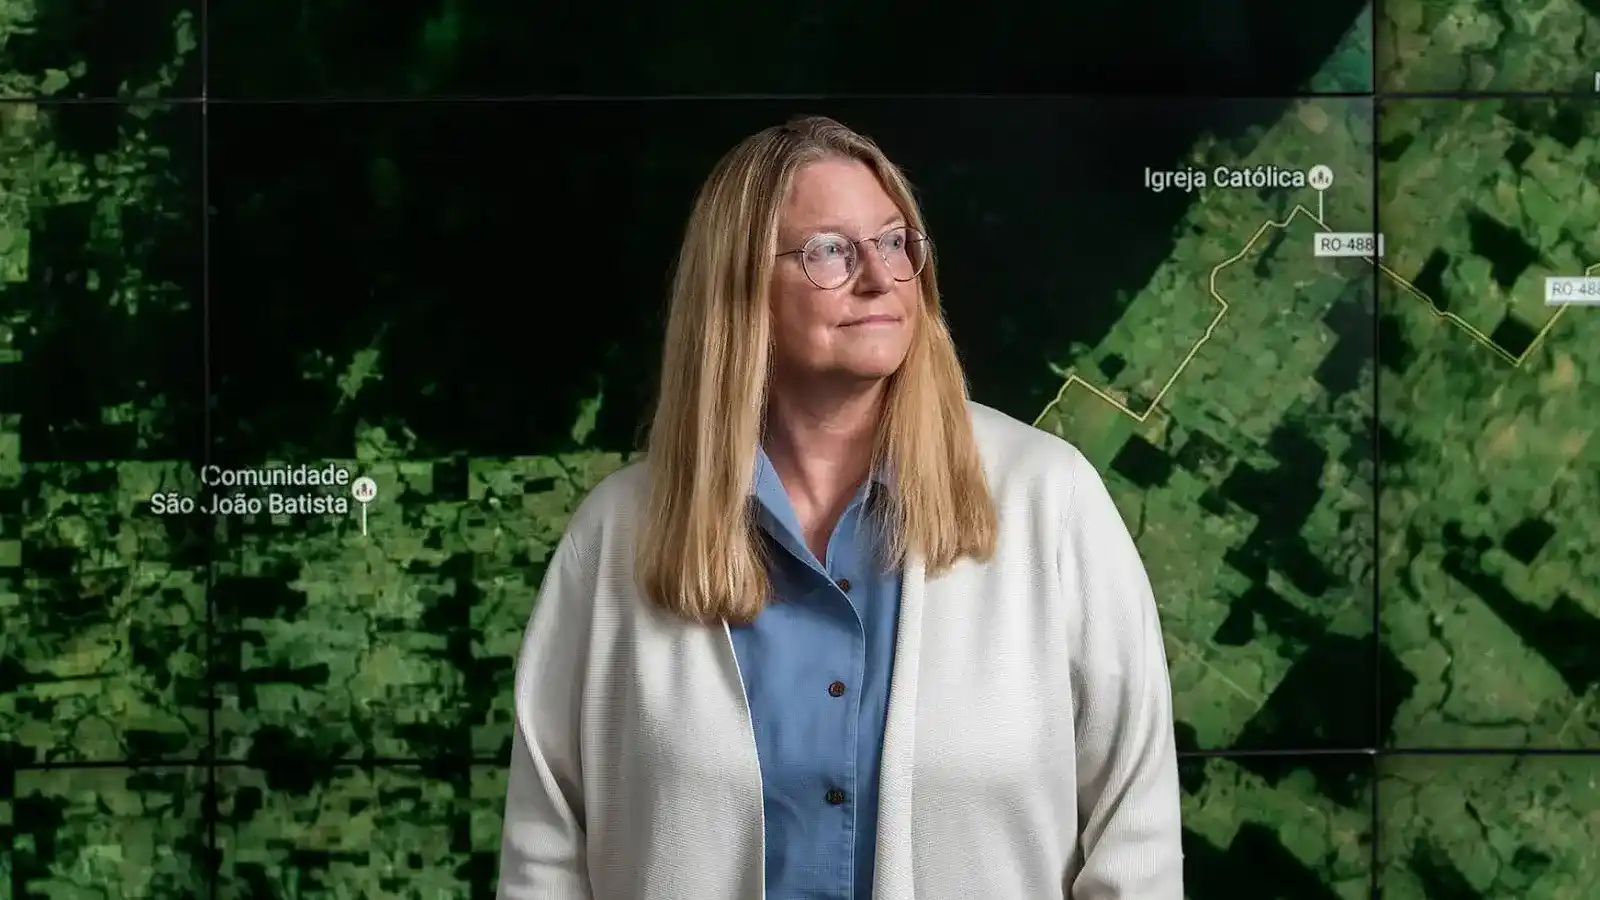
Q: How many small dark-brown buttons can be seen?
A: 3